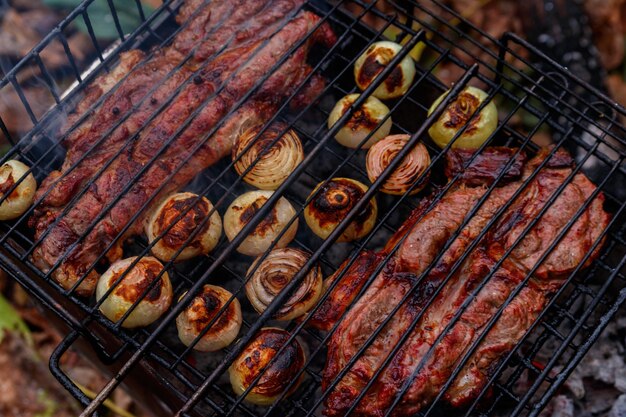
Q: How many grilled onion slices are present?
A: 13